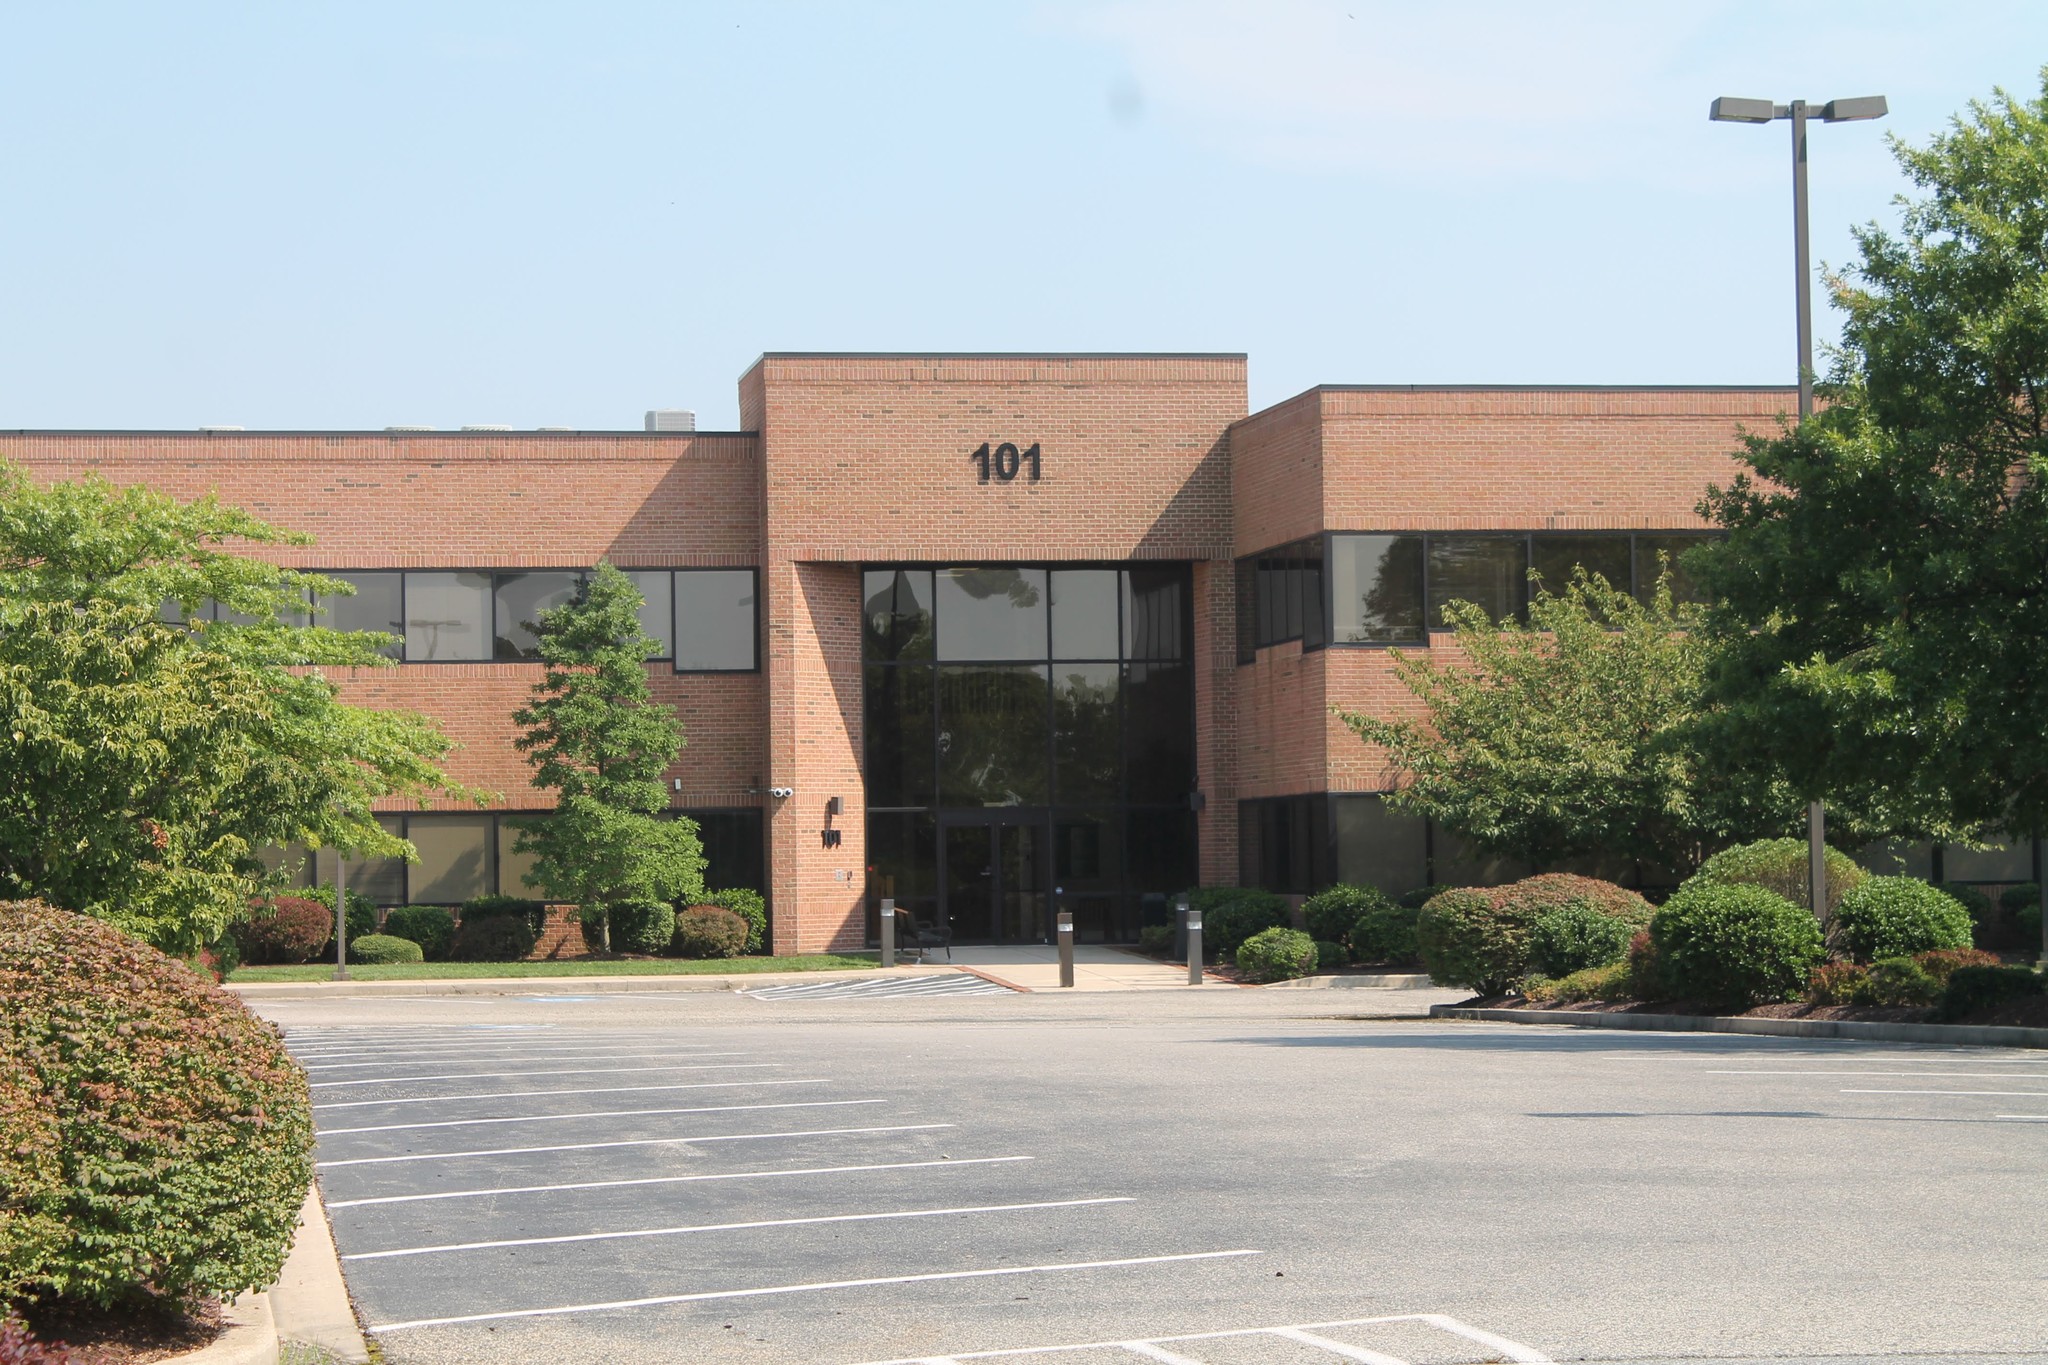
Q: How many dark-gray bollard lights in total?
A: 4